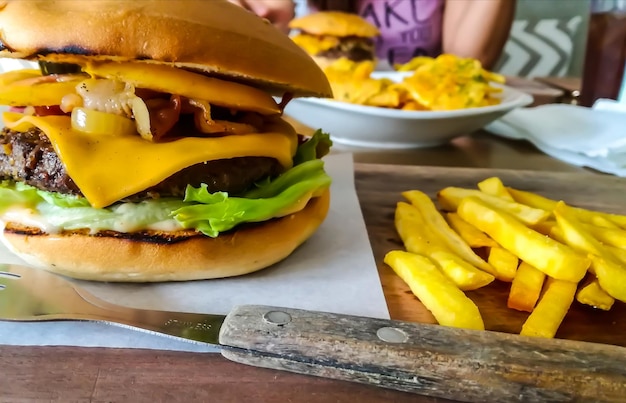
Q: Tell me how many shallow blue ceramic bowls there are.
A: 0